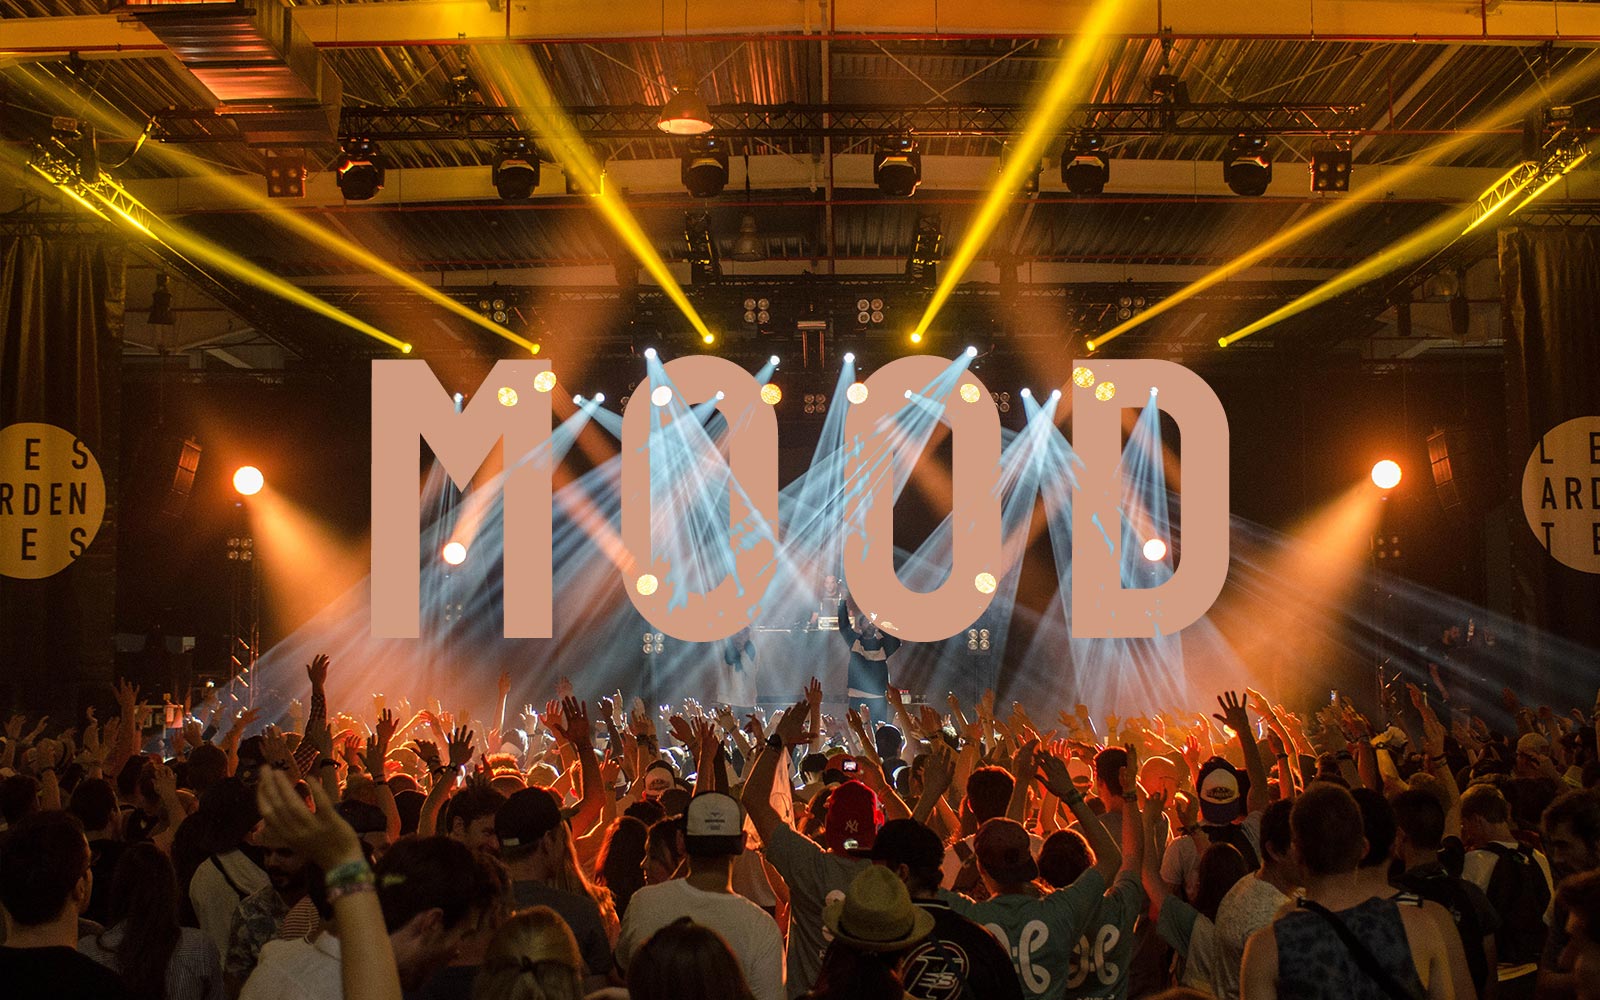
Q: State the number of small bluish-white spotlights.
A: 12